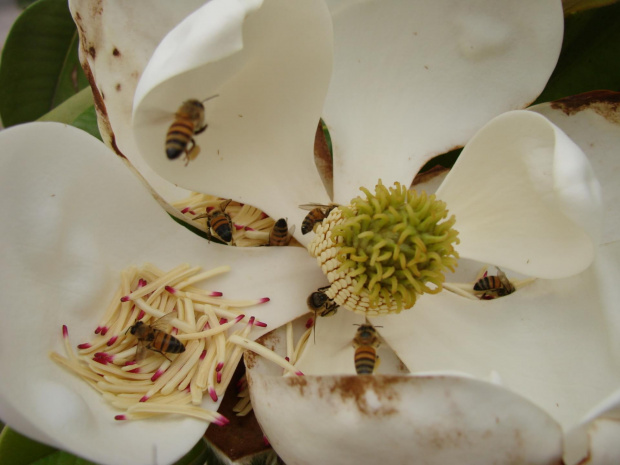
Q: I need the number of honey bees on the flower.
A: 8